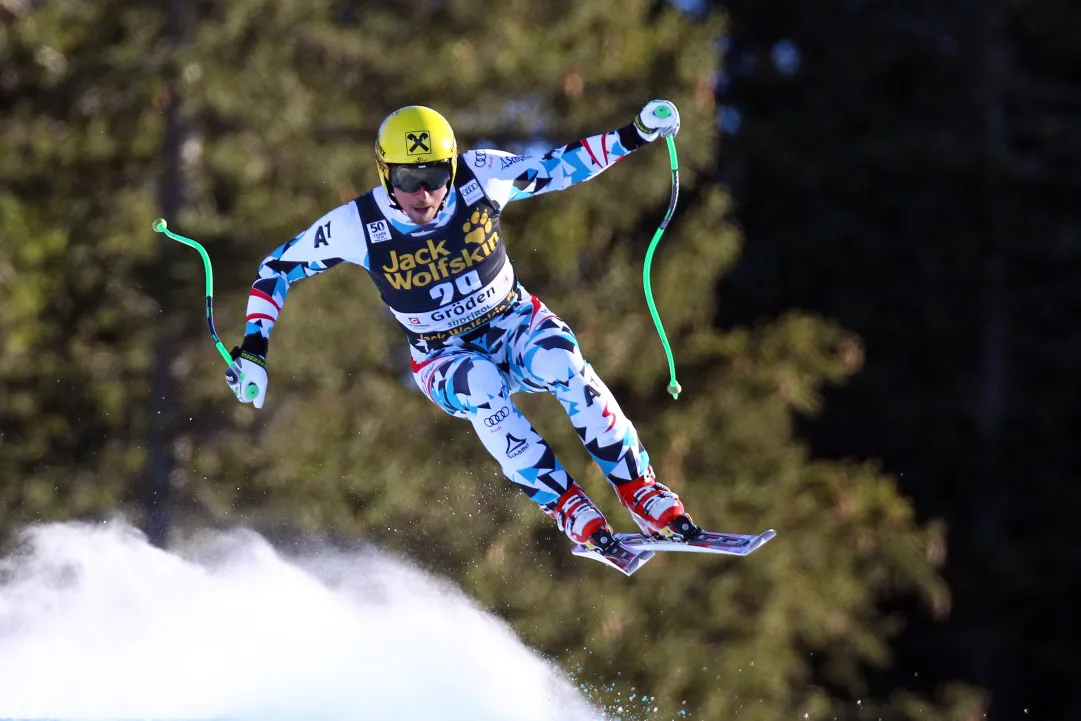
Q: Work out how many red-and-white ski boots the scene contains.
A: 2